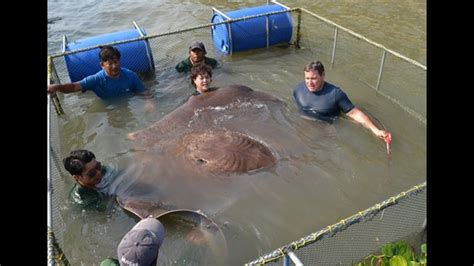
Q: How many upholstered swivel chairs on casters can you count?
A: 0